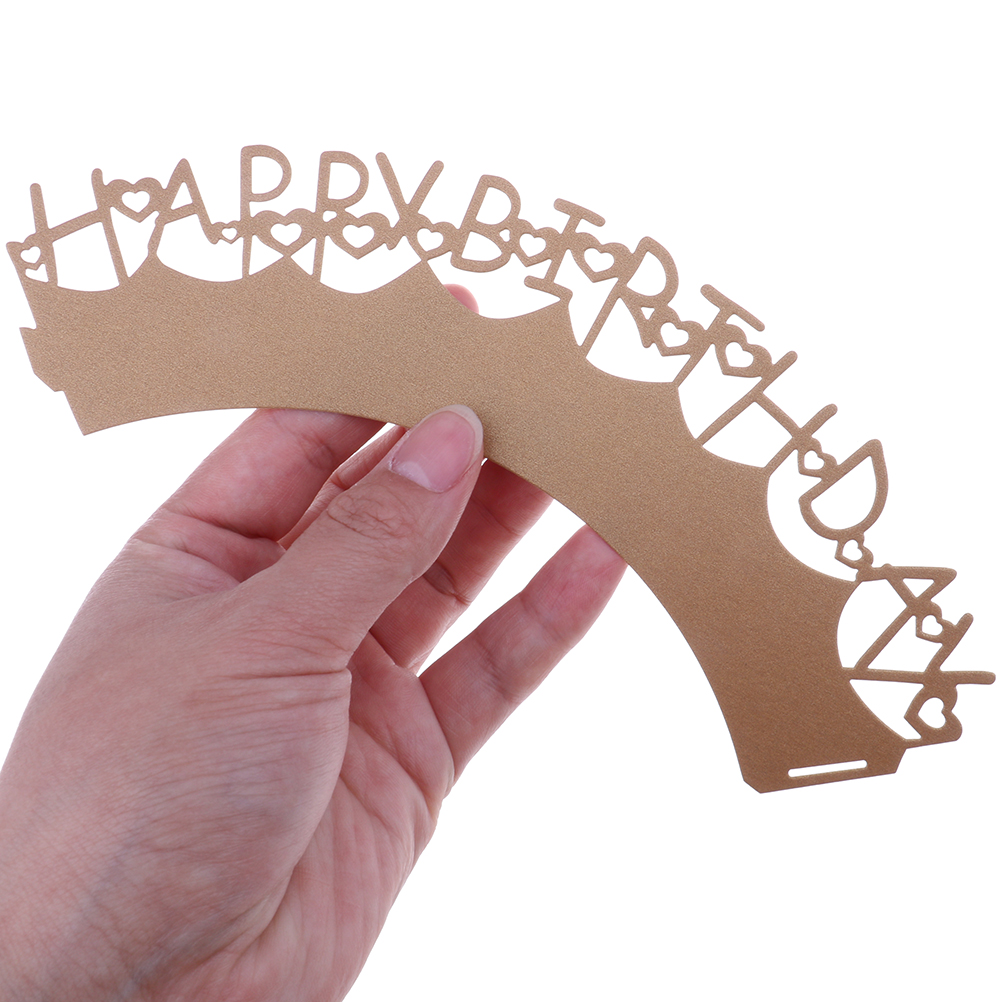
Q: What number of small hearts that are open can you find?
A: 14